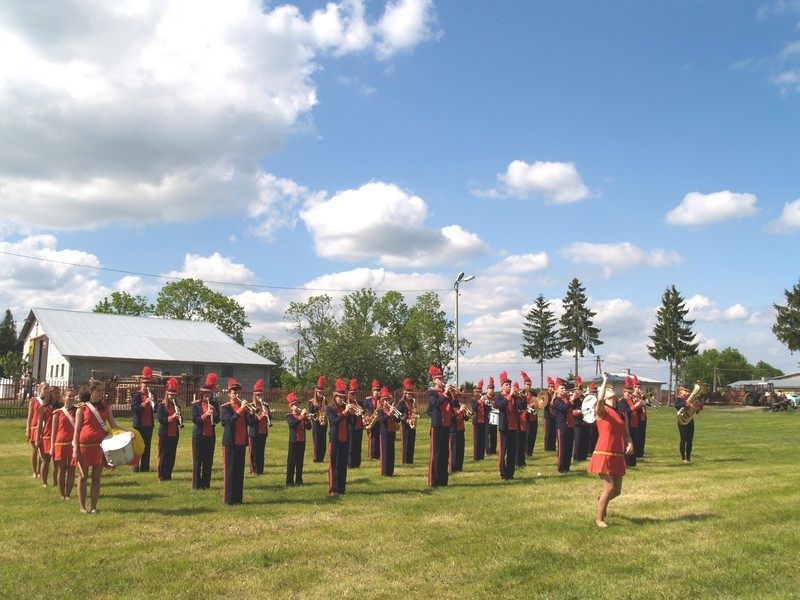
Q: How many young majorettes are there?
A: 5